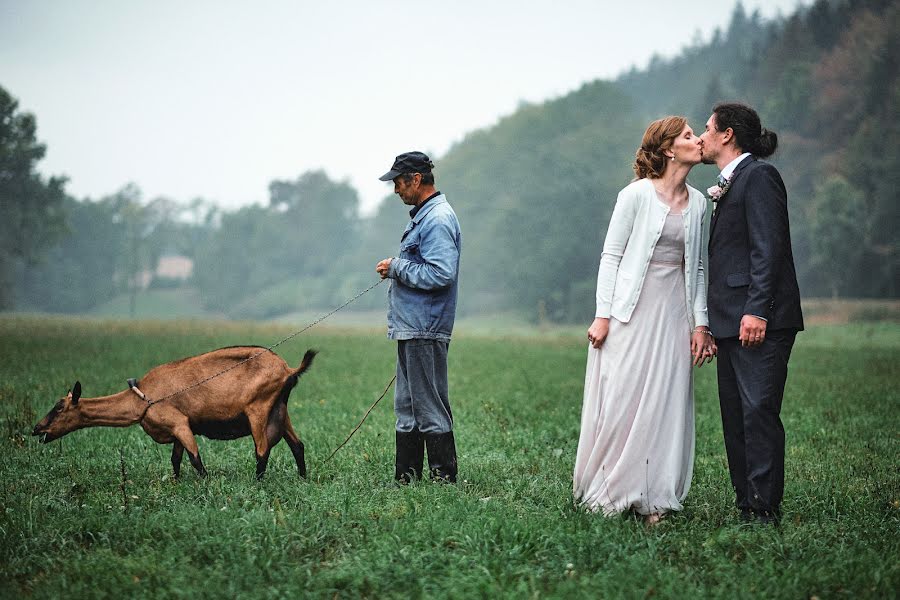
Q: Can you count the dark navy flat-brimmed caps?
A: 1